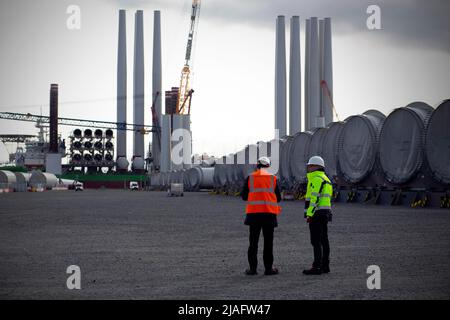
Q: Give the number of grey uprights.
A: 9